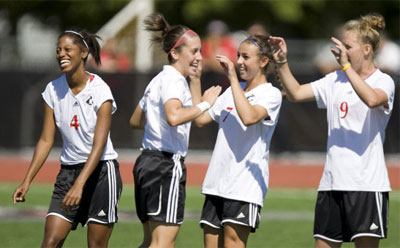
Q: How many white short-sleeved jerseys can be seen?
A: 4